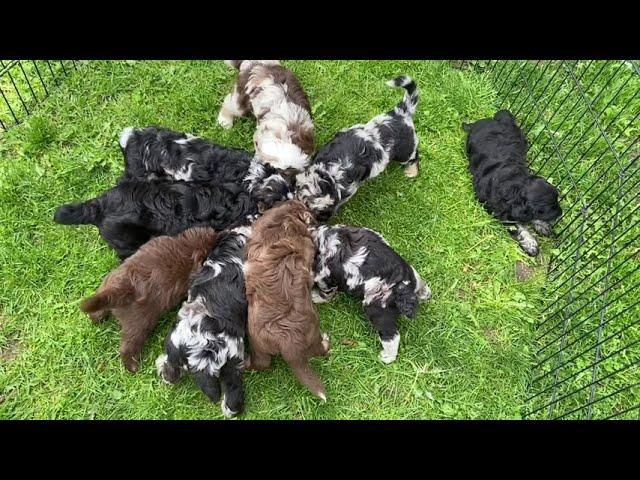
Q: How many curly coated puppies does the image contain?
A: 9